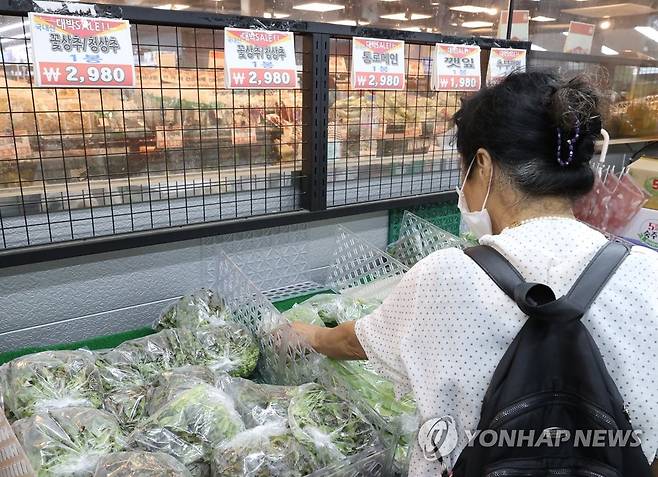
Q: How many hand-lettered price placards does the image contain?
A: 5